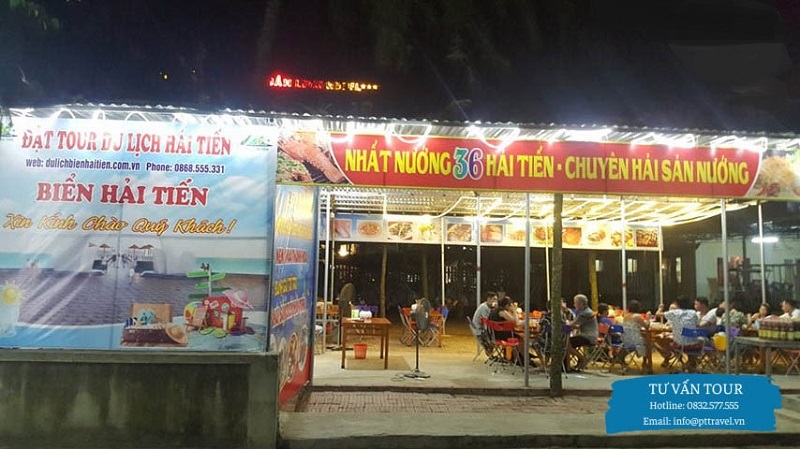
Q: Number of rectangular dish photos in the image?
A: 12